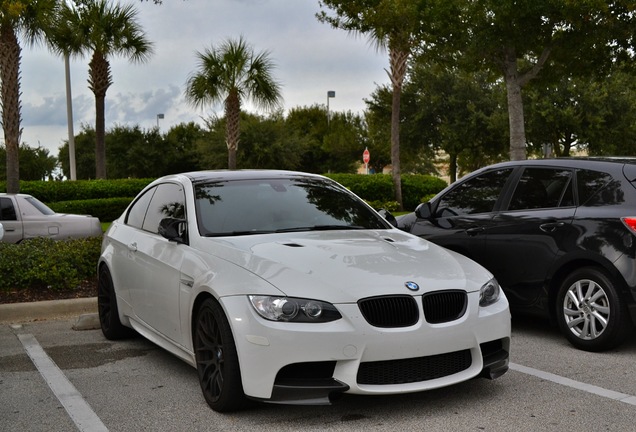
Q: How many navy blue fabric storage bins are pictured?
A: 0